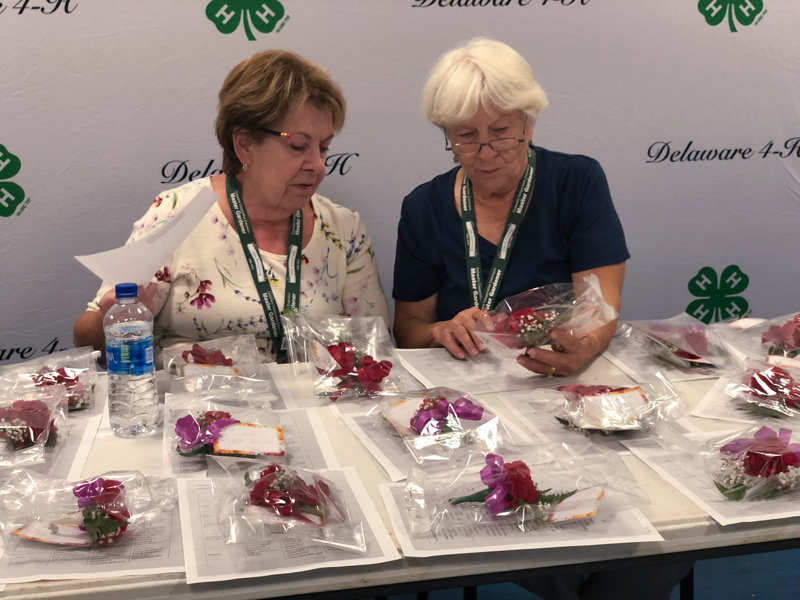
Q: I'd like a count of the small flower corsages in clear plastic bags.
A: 15